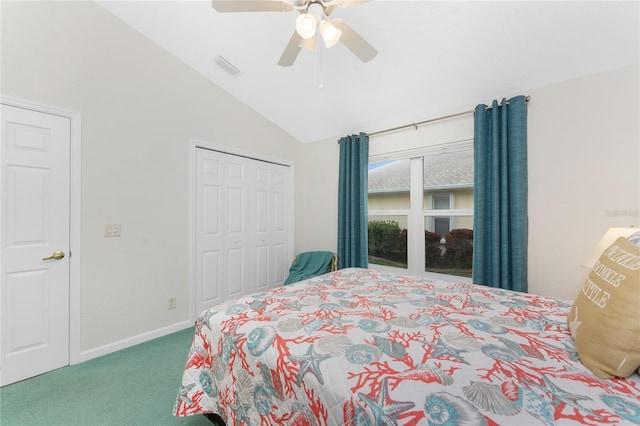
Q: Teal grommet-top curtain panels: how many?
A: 2